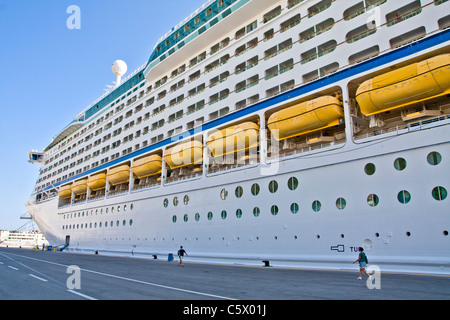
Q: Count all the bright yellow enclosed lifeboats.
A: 9